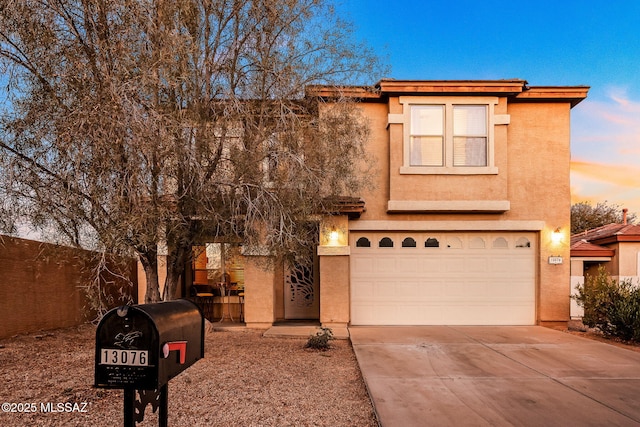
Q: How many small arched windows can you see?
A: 8